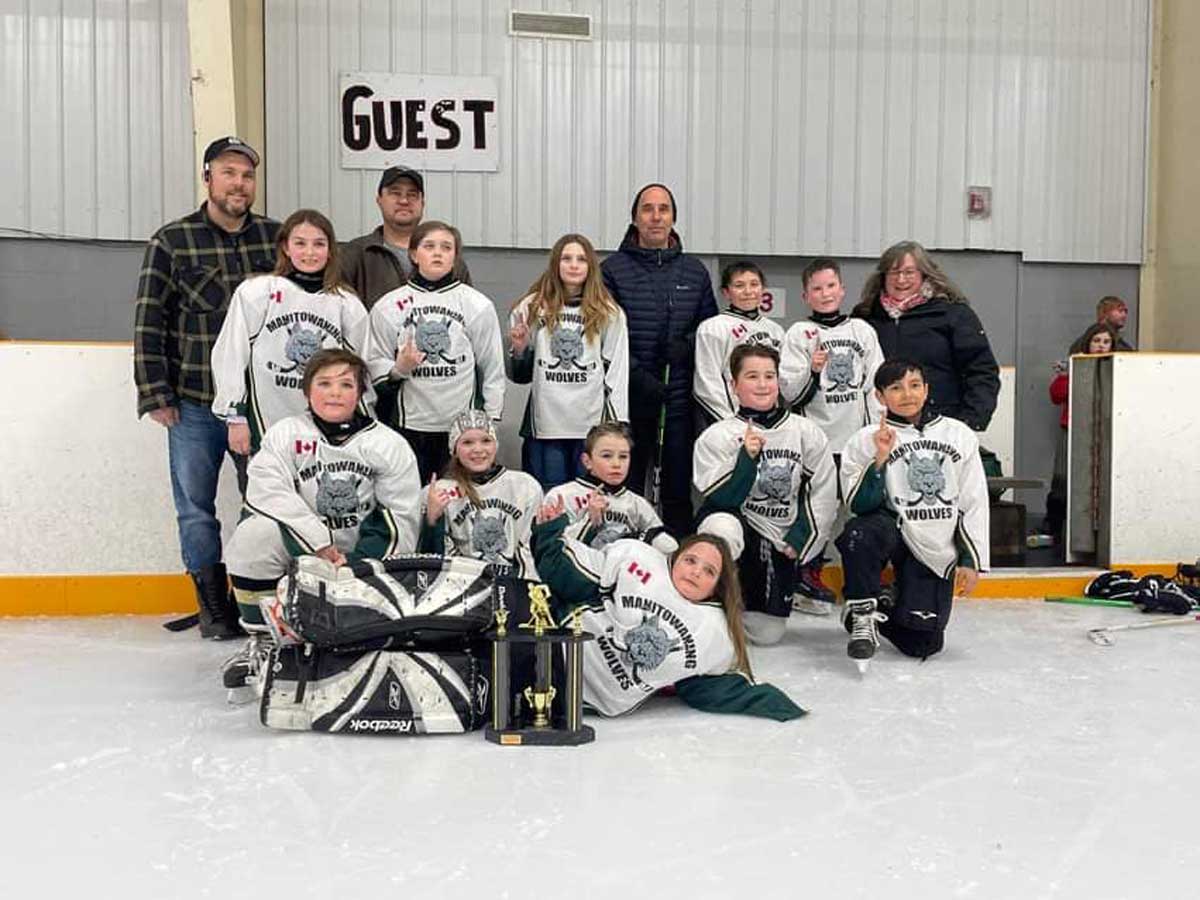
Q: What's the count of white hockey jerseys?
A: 11